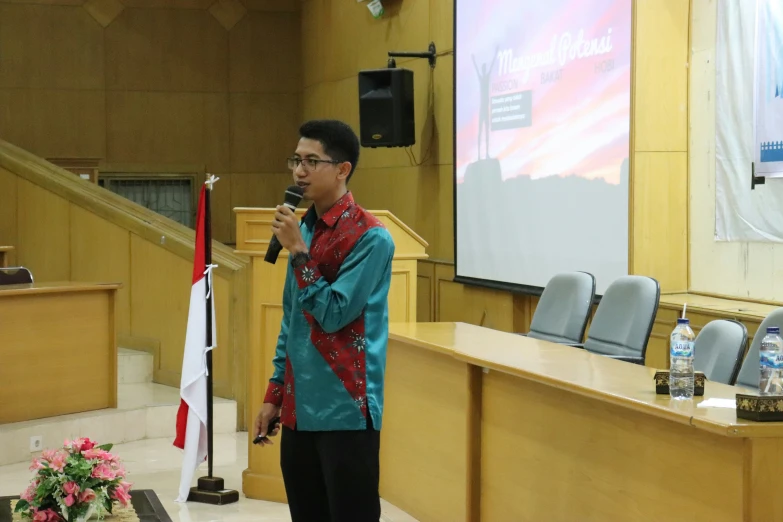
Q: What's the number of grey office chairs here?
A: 4